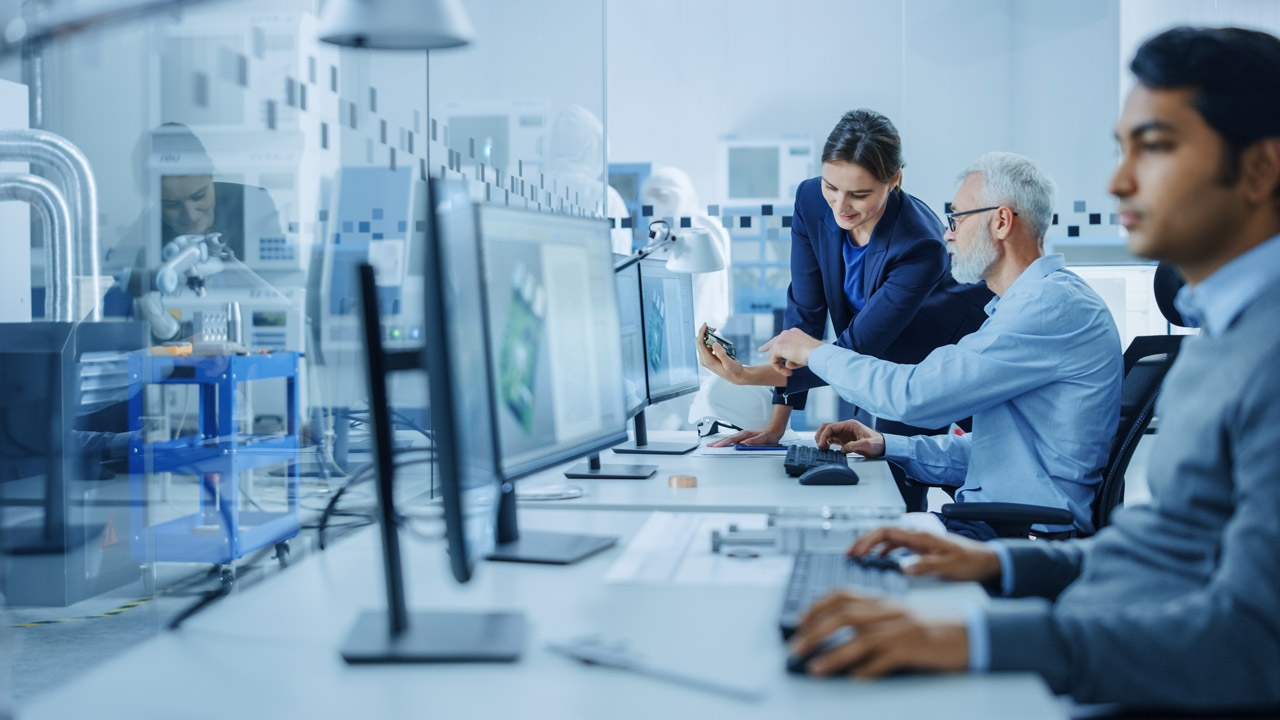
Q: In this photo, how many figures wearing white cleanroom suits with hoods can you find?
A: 2